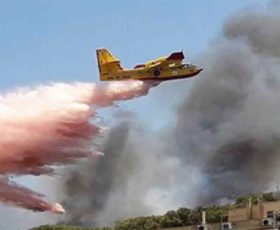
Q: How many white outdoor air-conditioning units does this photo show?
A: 3